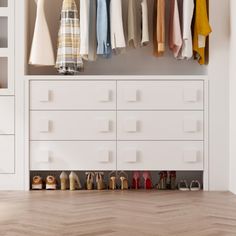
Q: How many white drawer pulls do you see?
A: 12